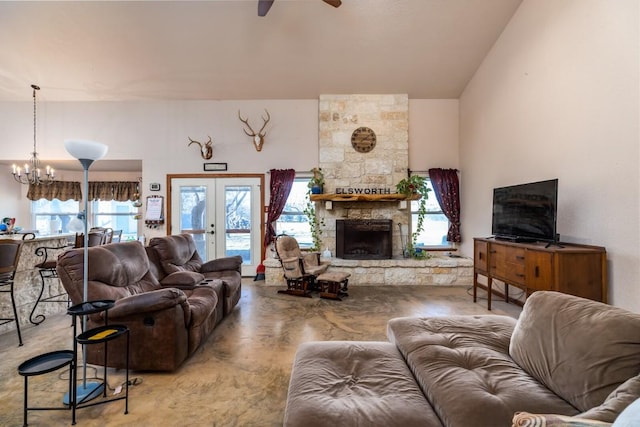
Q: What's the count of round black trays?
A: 3